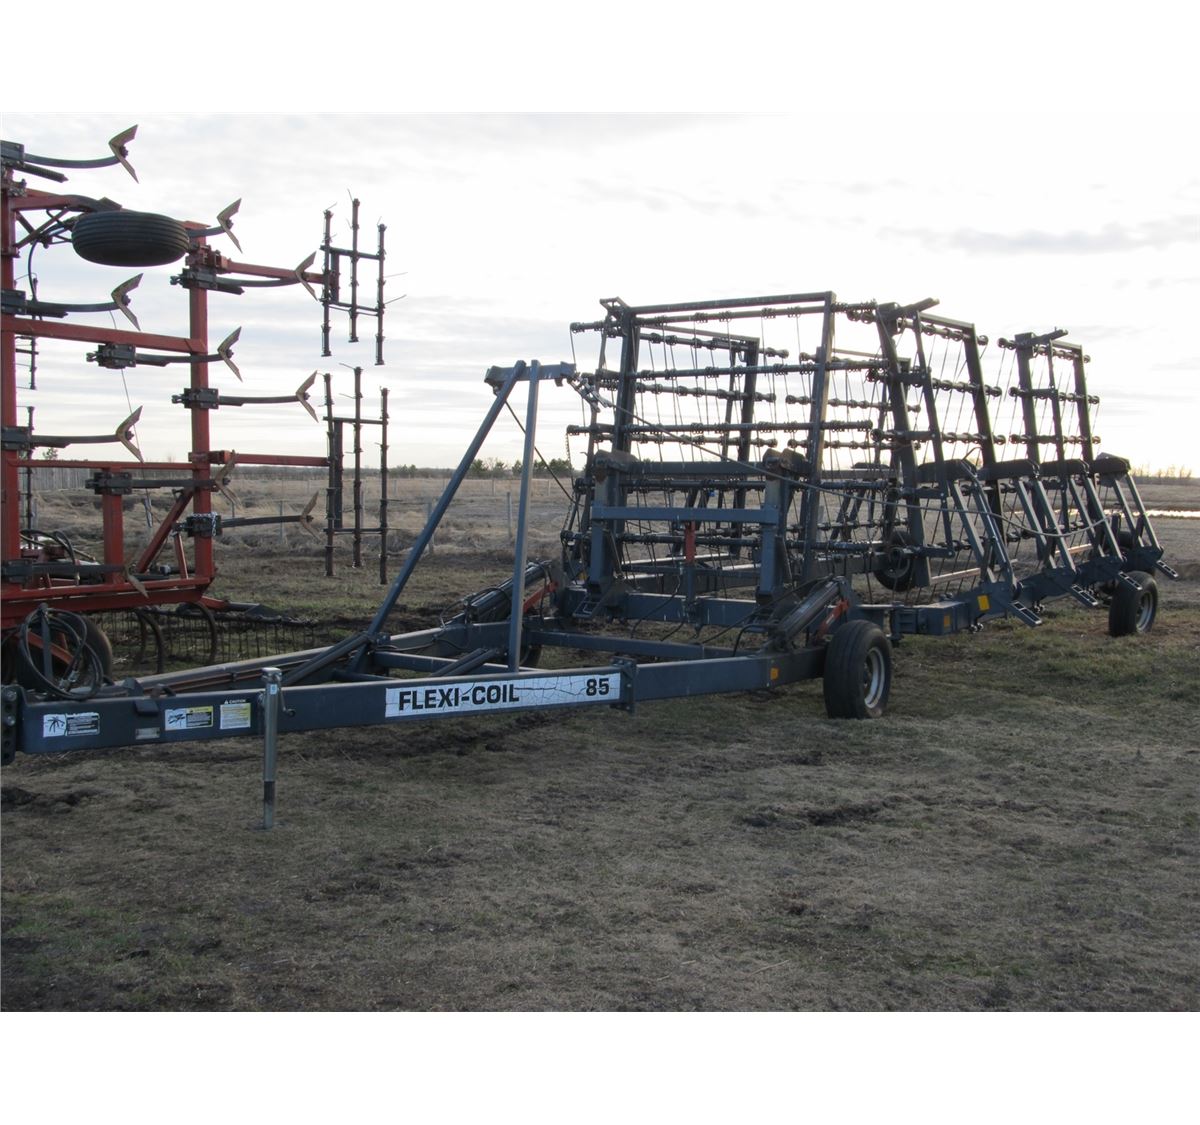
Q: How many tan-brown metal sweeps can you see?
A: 10